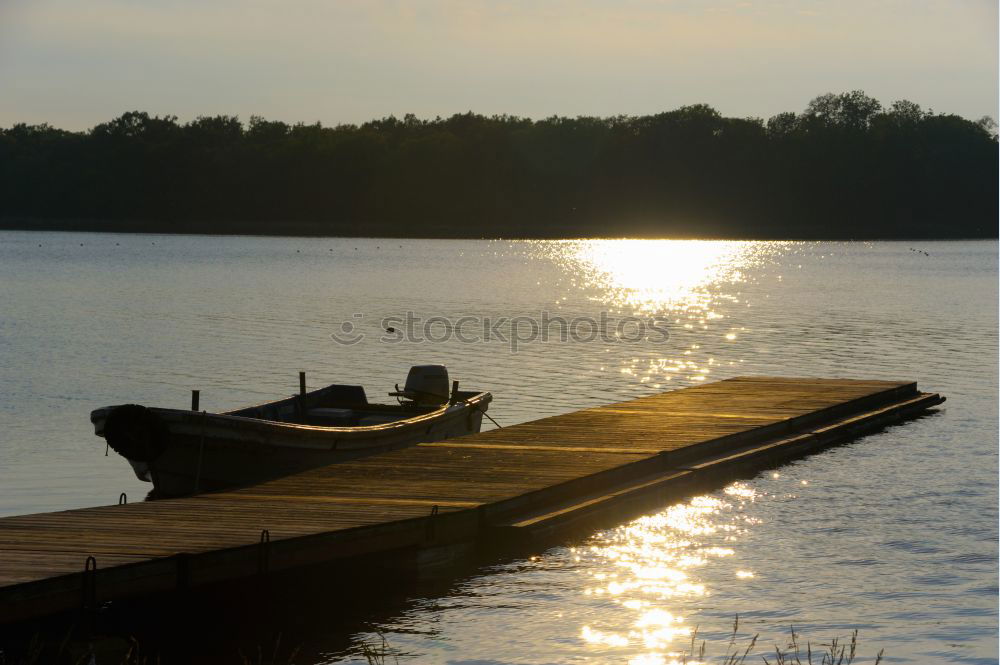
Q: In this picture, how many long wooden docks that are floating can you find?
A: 1